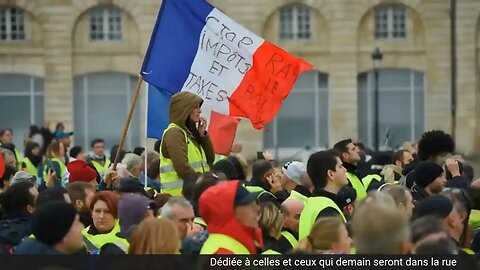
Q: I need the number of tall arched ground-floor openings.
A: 4